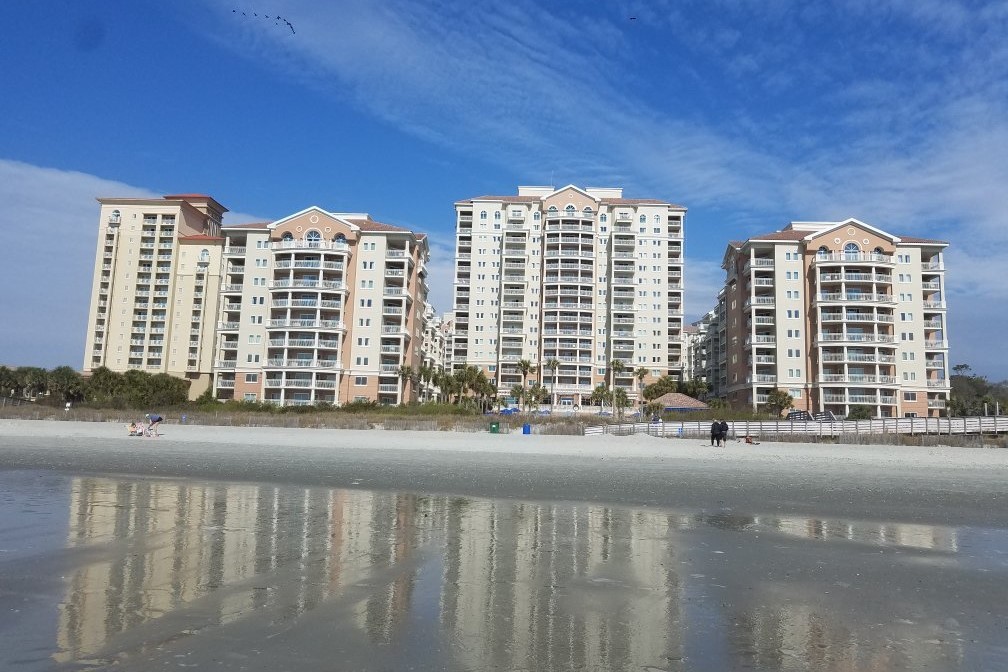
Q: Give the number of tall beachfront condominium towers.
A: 4